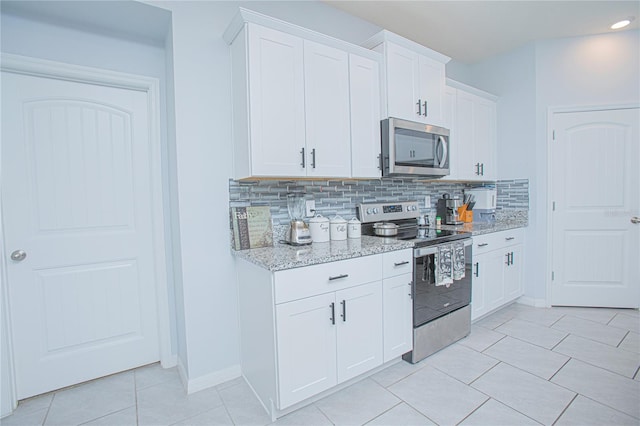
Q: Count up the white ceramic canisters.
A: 3